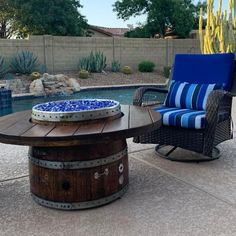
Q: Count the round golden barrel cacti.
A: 3